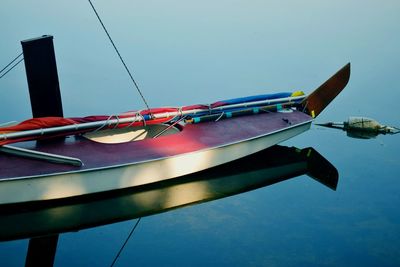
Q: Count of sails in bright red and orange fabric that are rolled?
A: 1